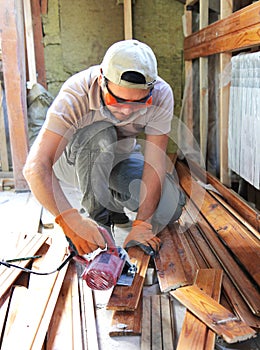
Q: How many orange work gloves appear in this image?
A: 2